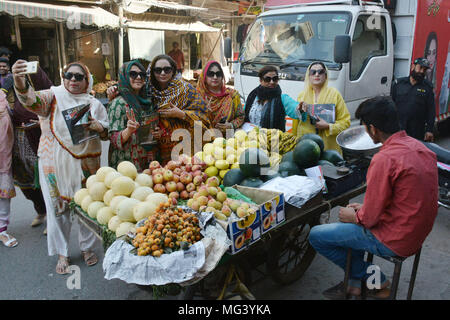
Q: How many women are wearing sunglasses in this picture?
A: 6